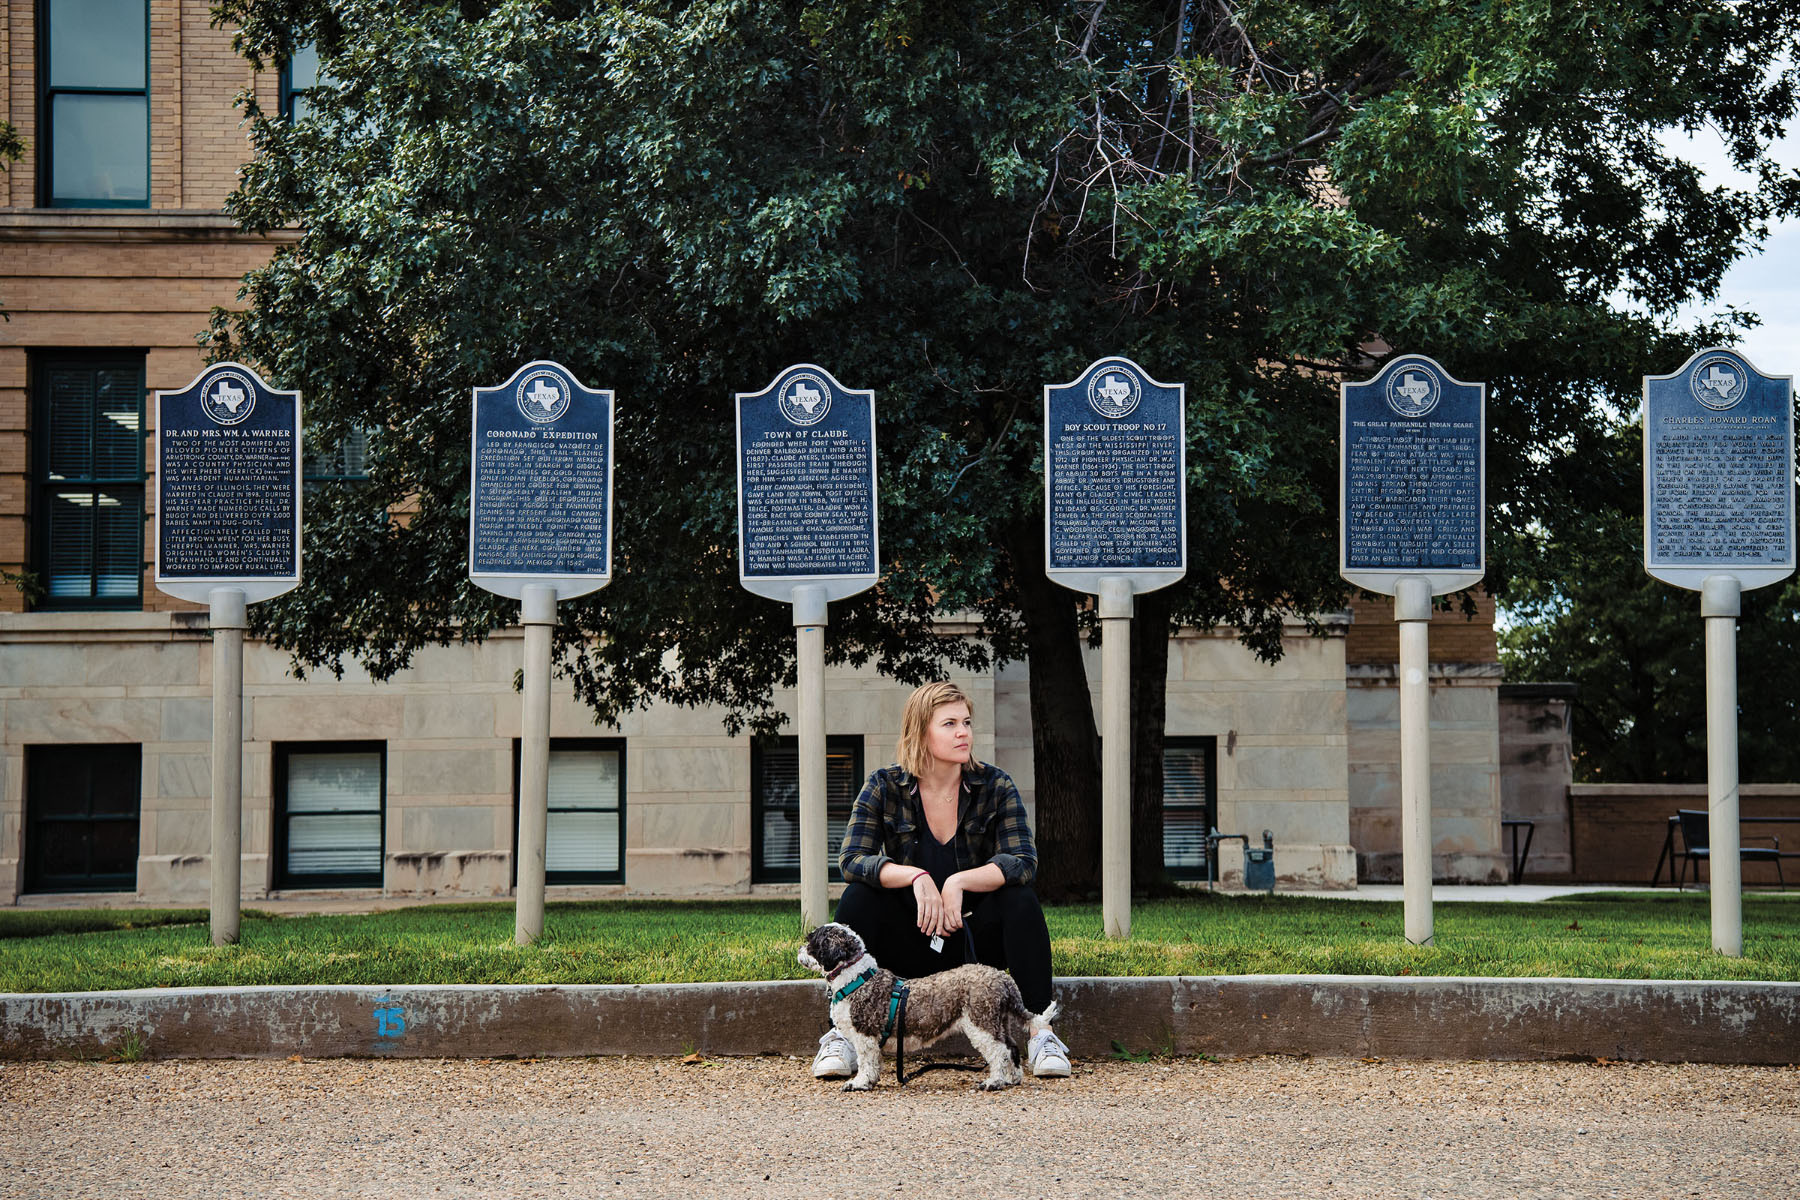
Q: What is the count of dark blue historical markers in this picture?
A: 6